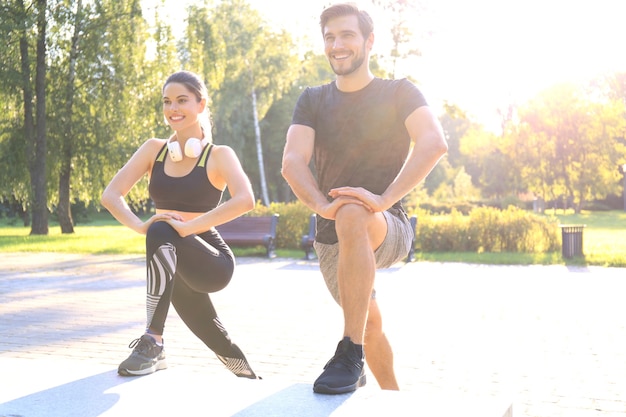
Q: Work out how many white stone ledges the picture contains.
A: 1